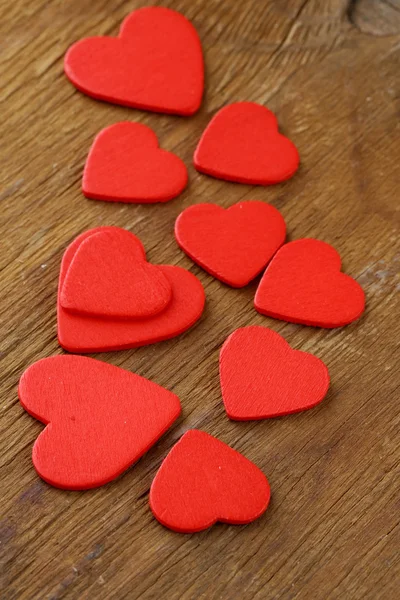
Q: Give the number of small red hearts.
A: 7